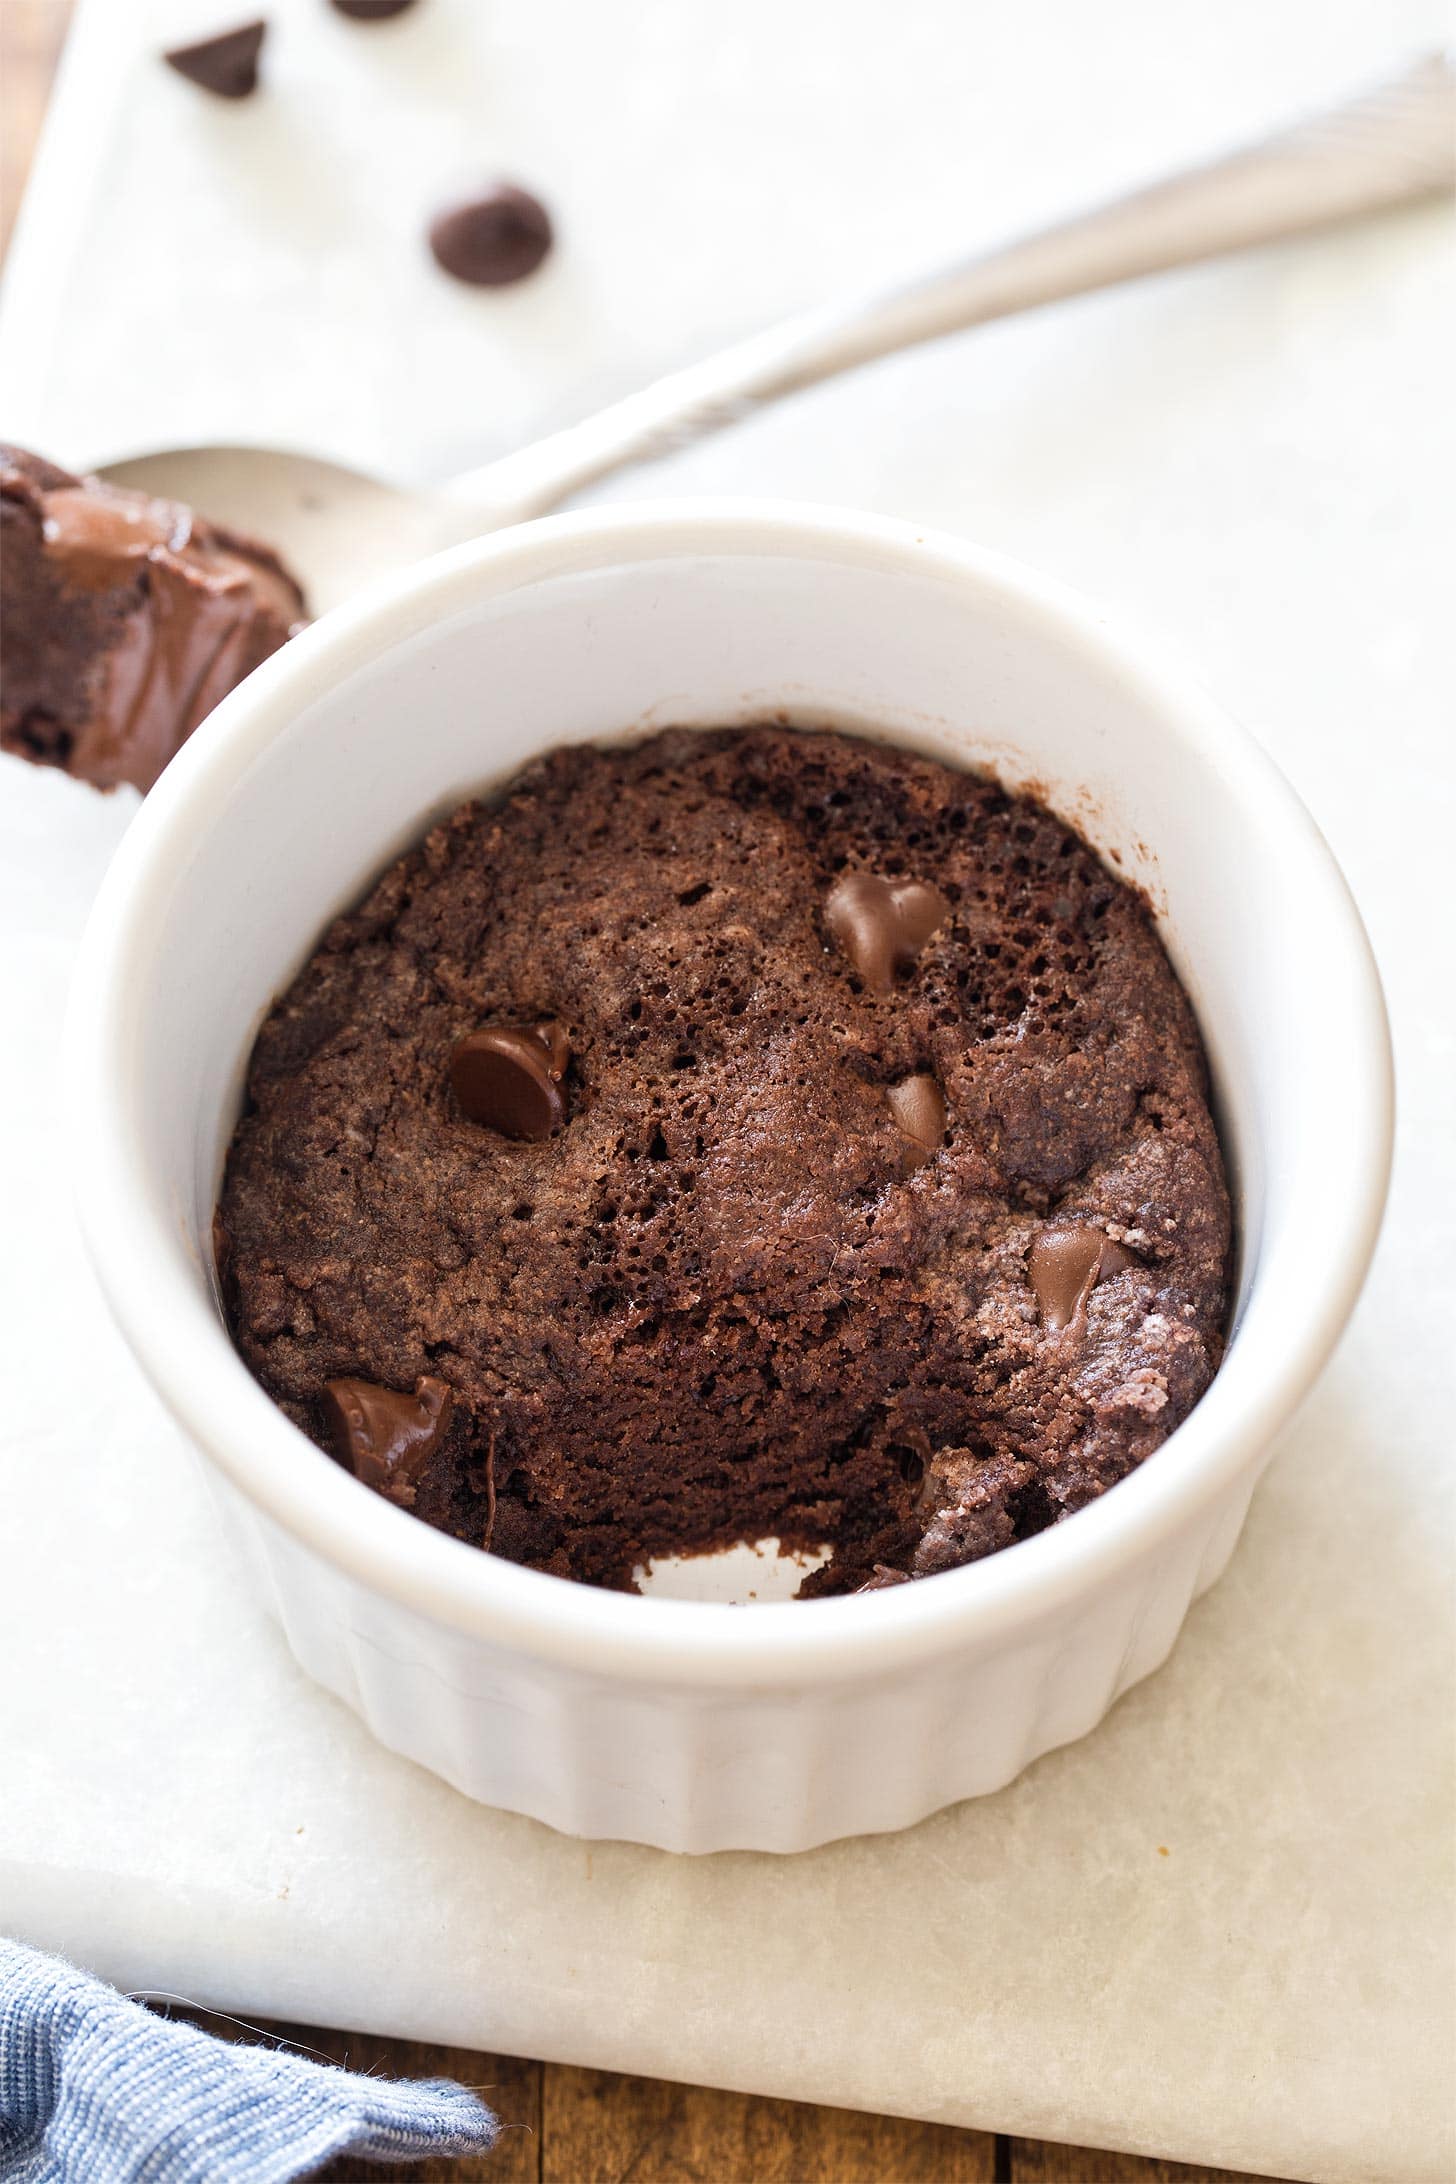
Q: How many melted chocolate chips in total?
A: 5